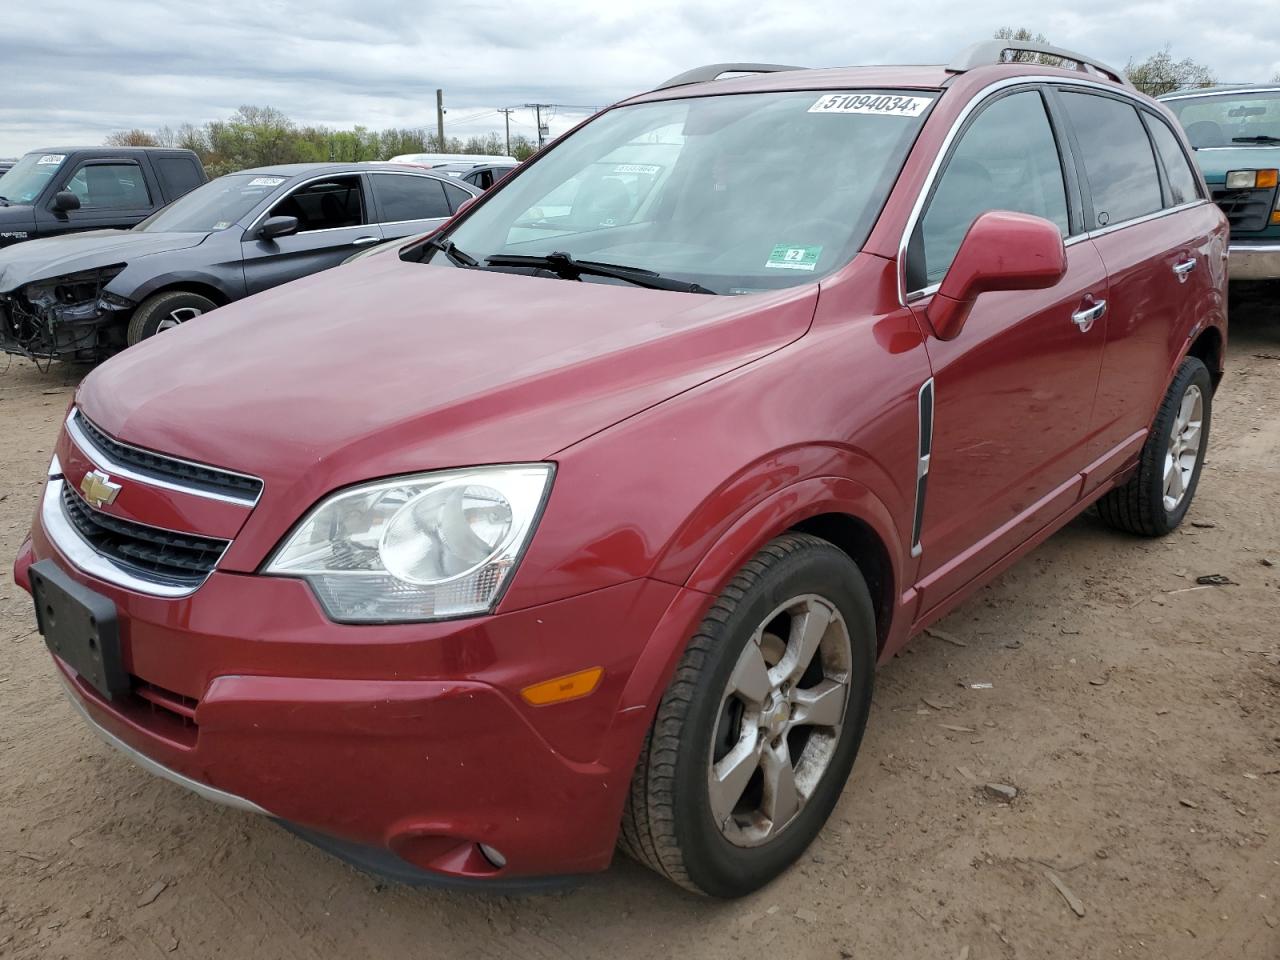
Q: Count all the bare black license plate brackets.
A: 1